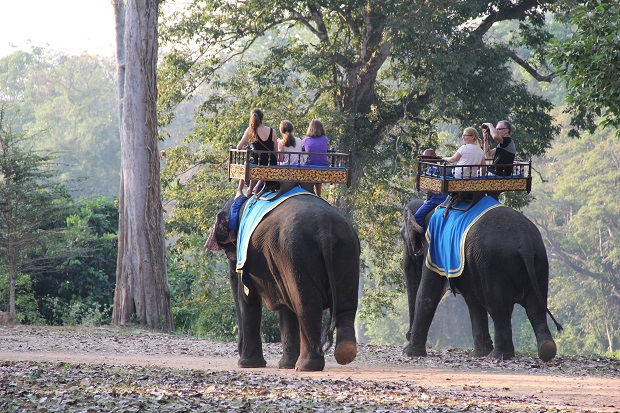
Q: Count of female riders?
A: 4